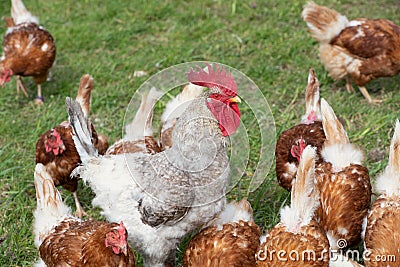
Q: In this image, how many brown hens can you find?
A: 11